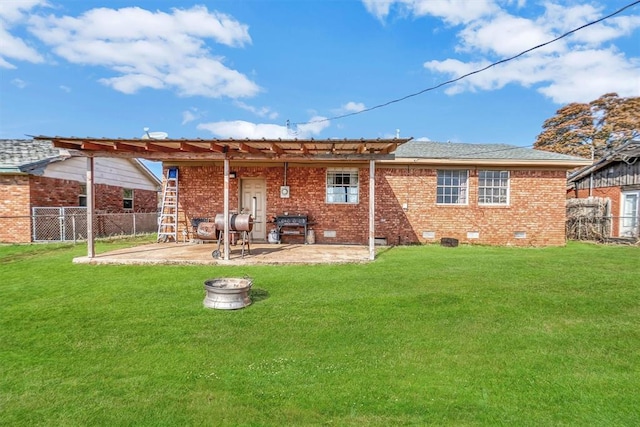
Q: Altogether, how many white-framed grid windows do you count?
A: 3